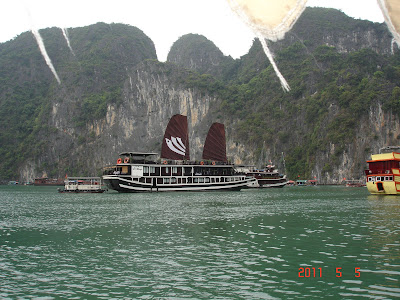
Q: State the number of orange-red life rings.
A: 5